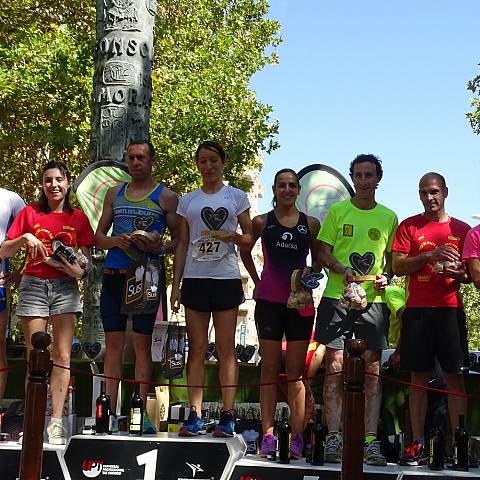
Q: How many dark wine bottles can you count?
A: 6